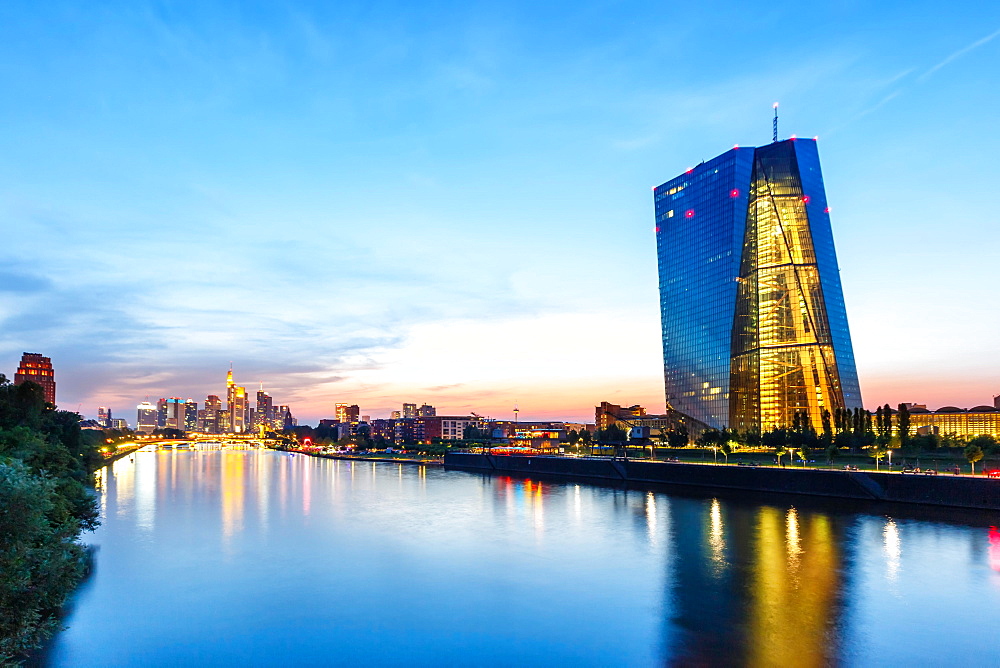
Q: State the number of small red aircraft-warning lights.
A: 11